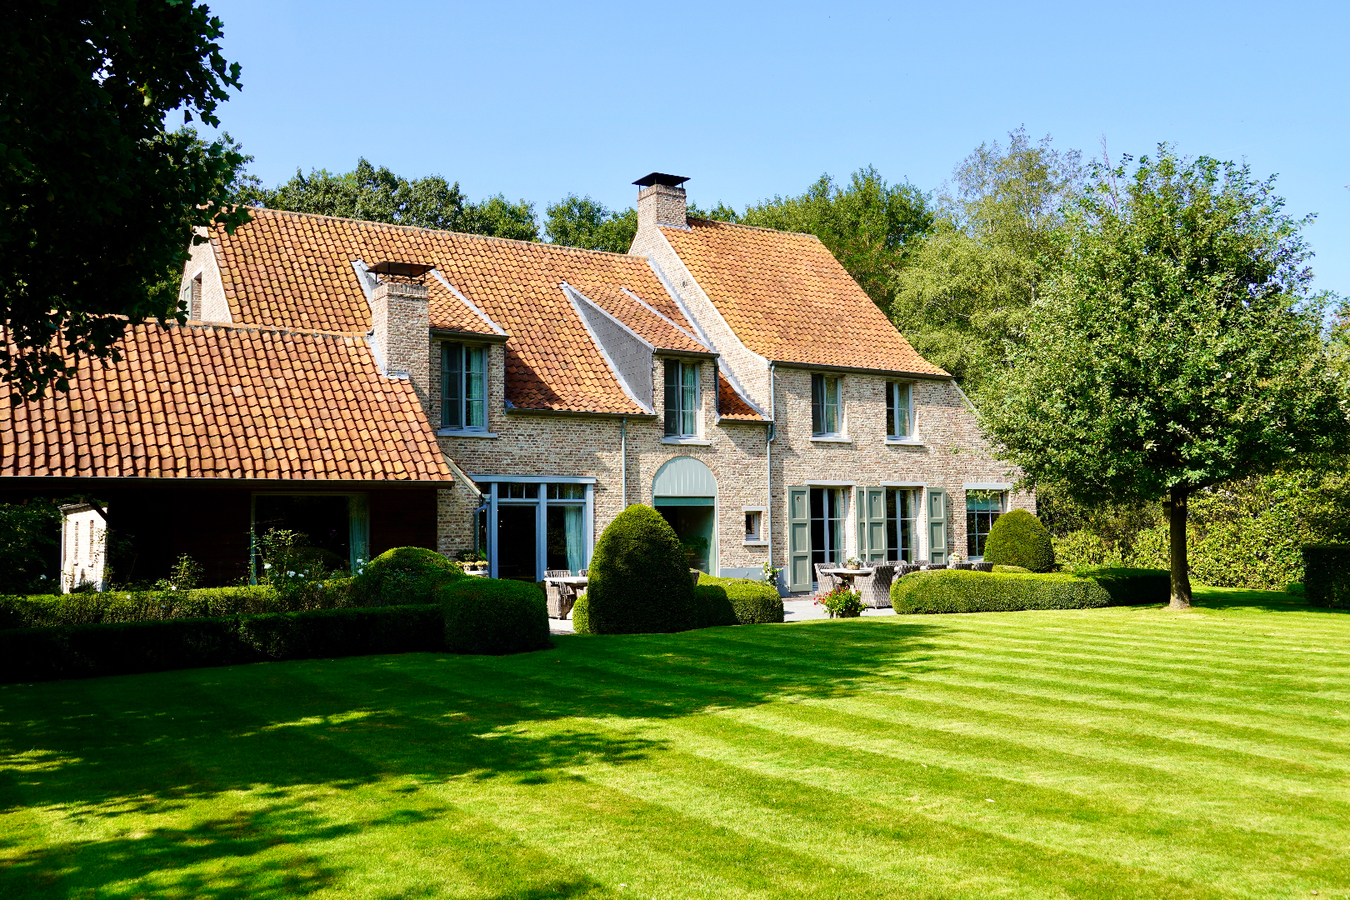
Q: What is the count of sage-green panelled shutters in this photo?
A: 4